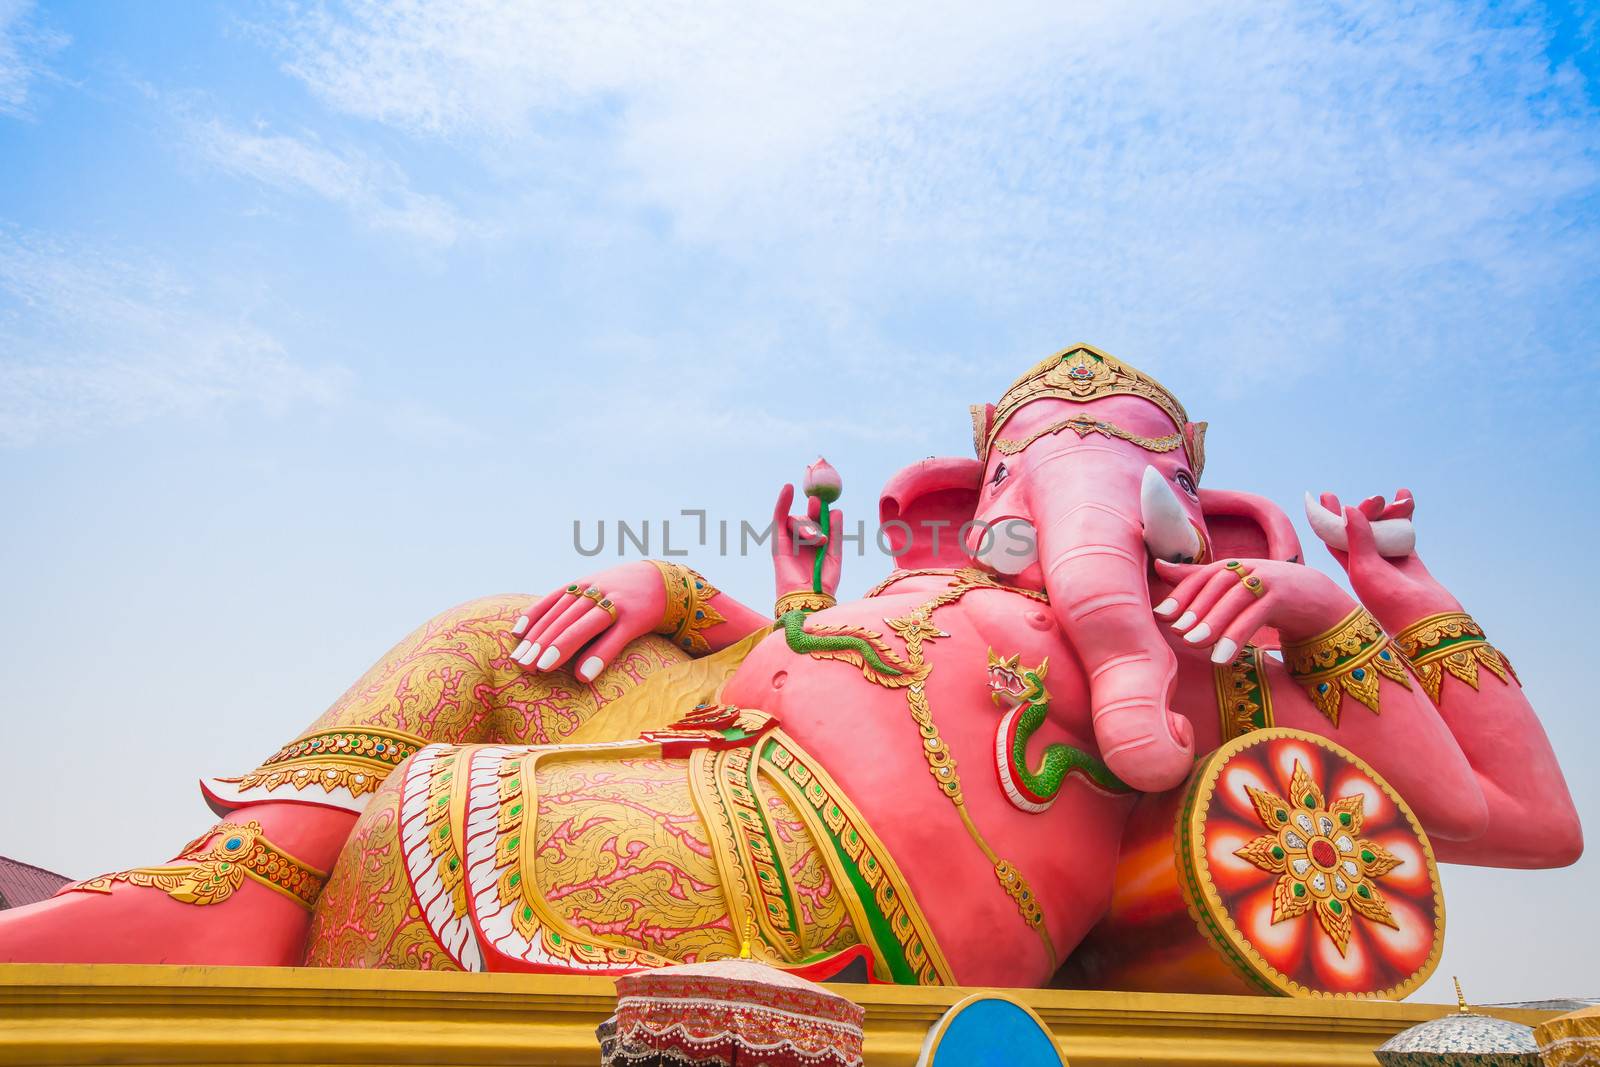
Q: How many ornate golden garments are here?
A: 1